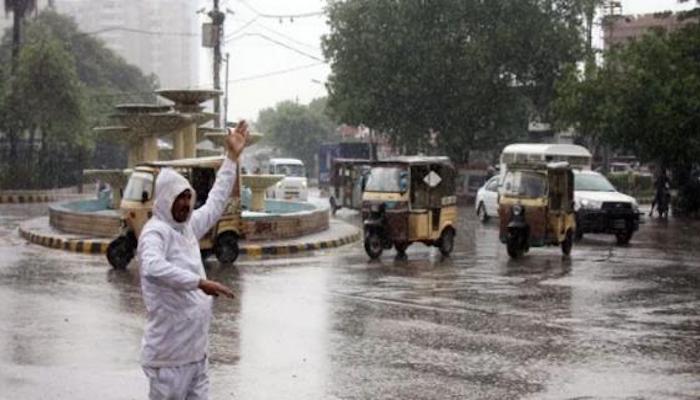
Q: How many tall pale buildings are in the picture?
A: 1